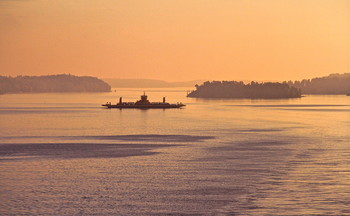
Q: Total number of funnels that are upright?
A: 2